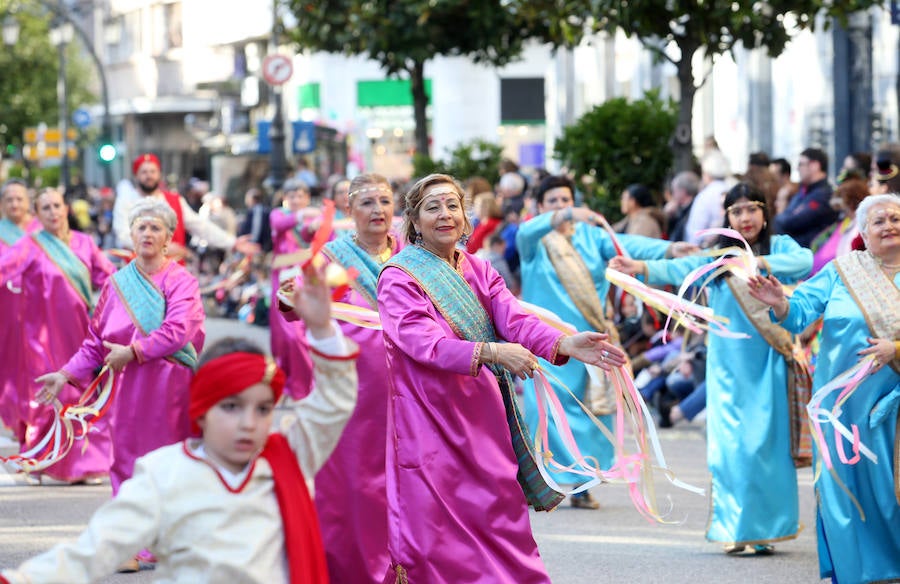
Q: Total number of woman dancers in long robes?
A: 10